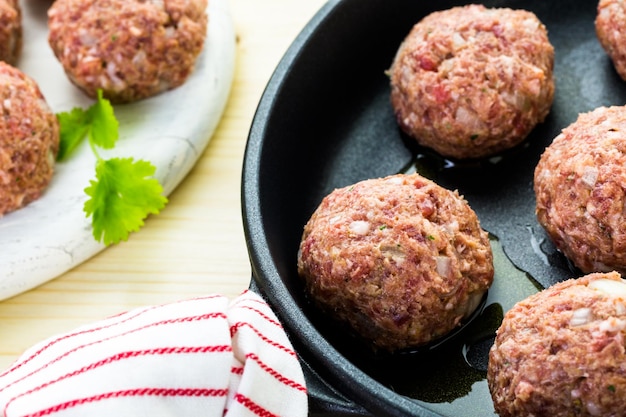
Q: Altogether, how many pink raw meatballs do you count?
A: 8